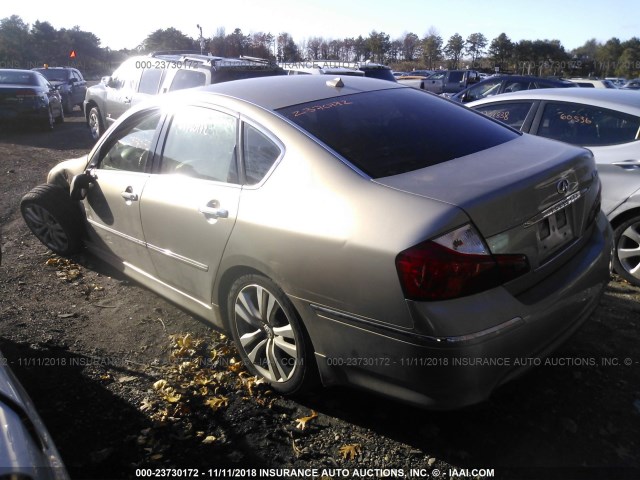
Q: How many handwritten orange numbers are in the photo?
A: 3